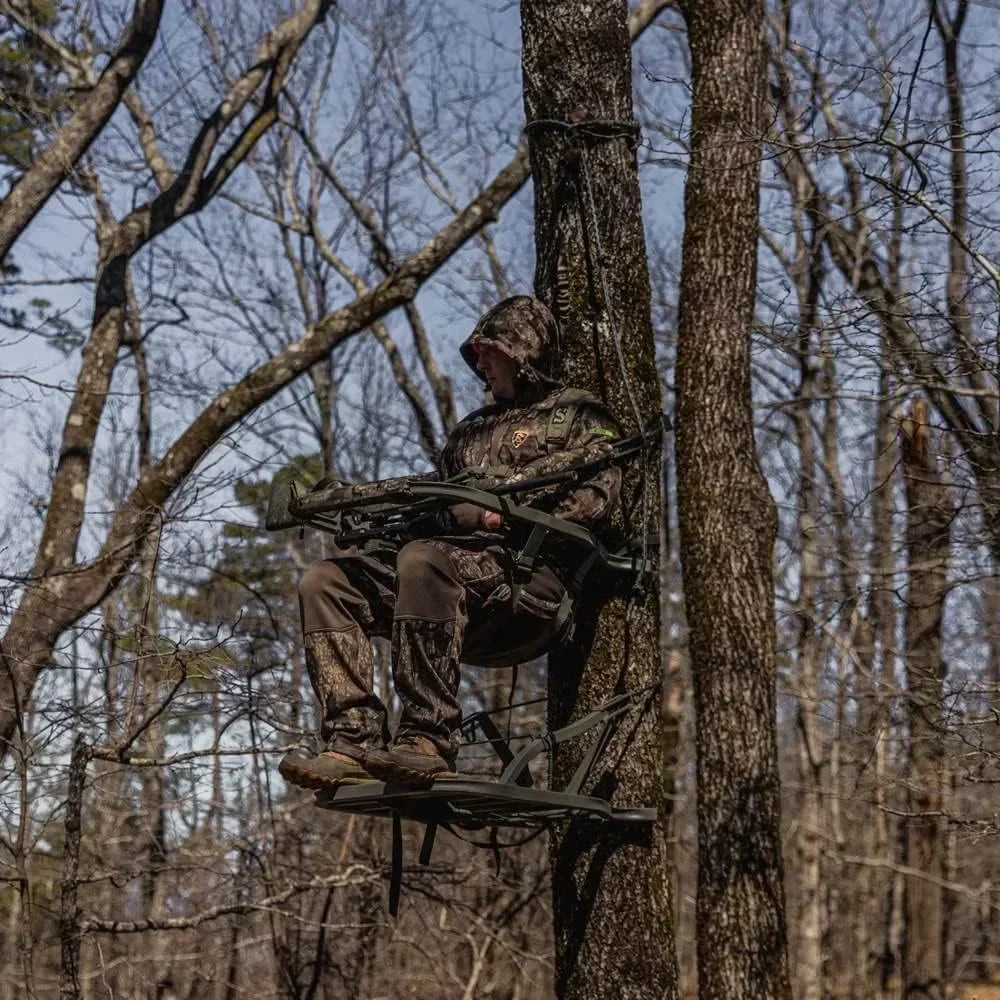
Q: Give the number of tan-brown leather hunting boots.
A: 2